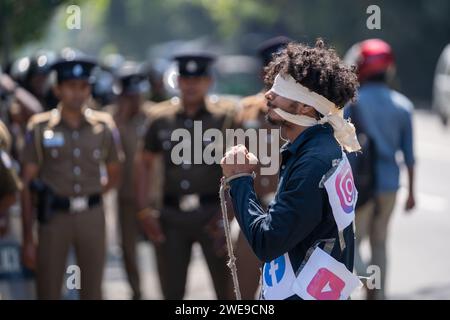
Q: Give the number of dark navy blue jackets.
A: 1